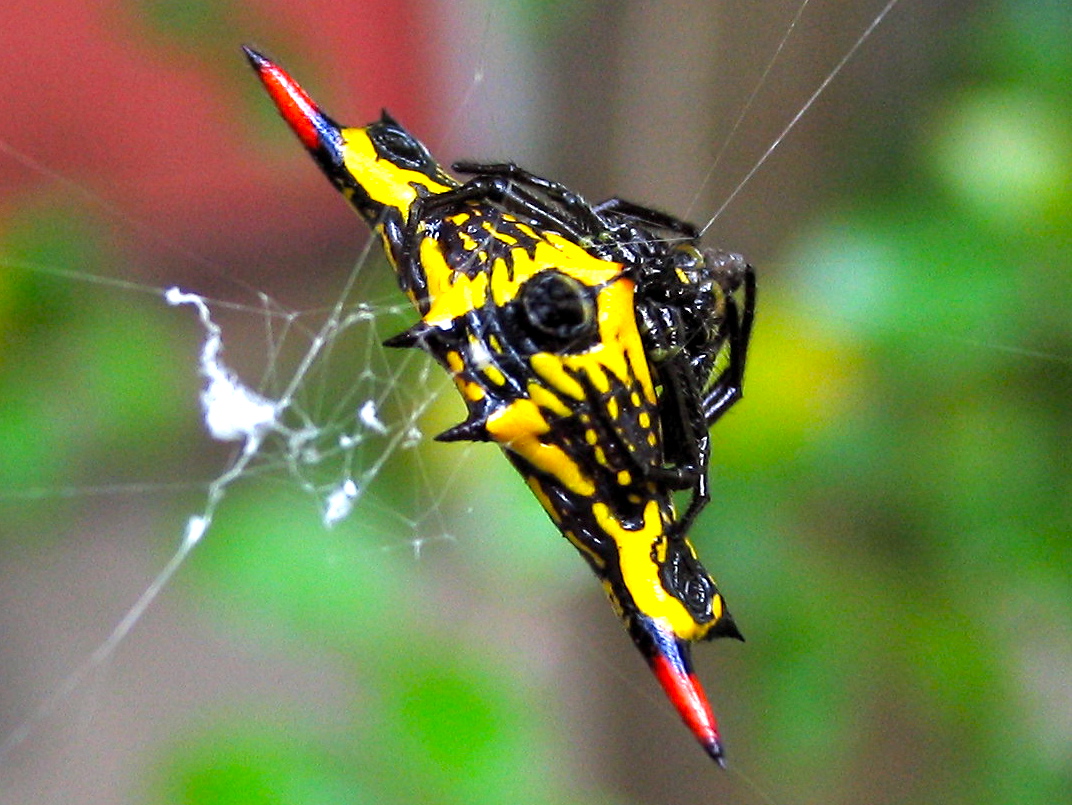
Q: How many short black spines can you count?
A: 4